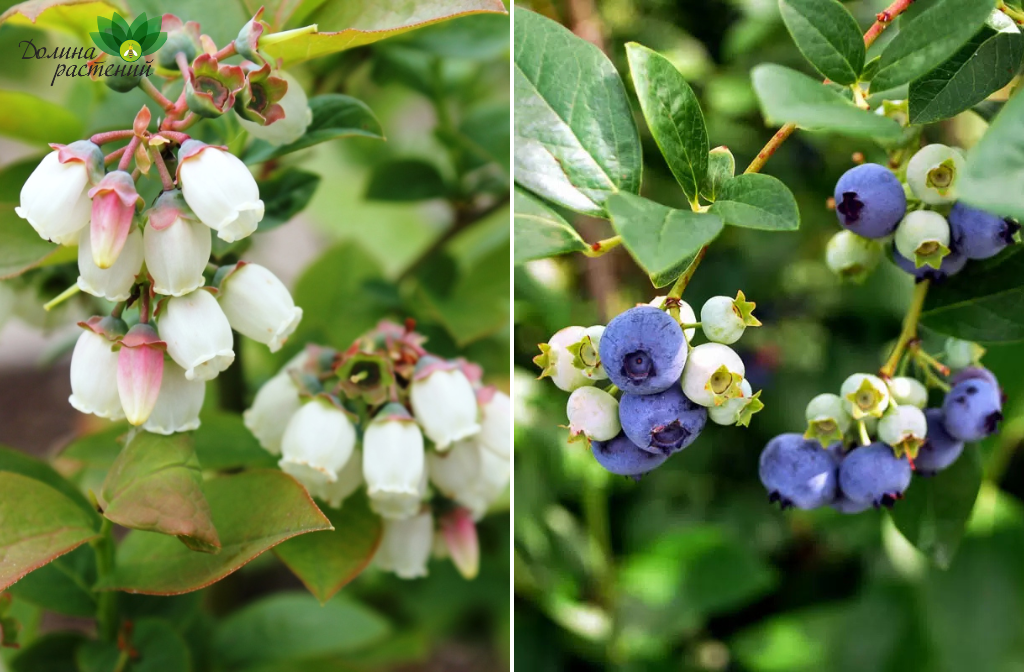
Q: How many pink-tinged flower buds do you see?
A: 3